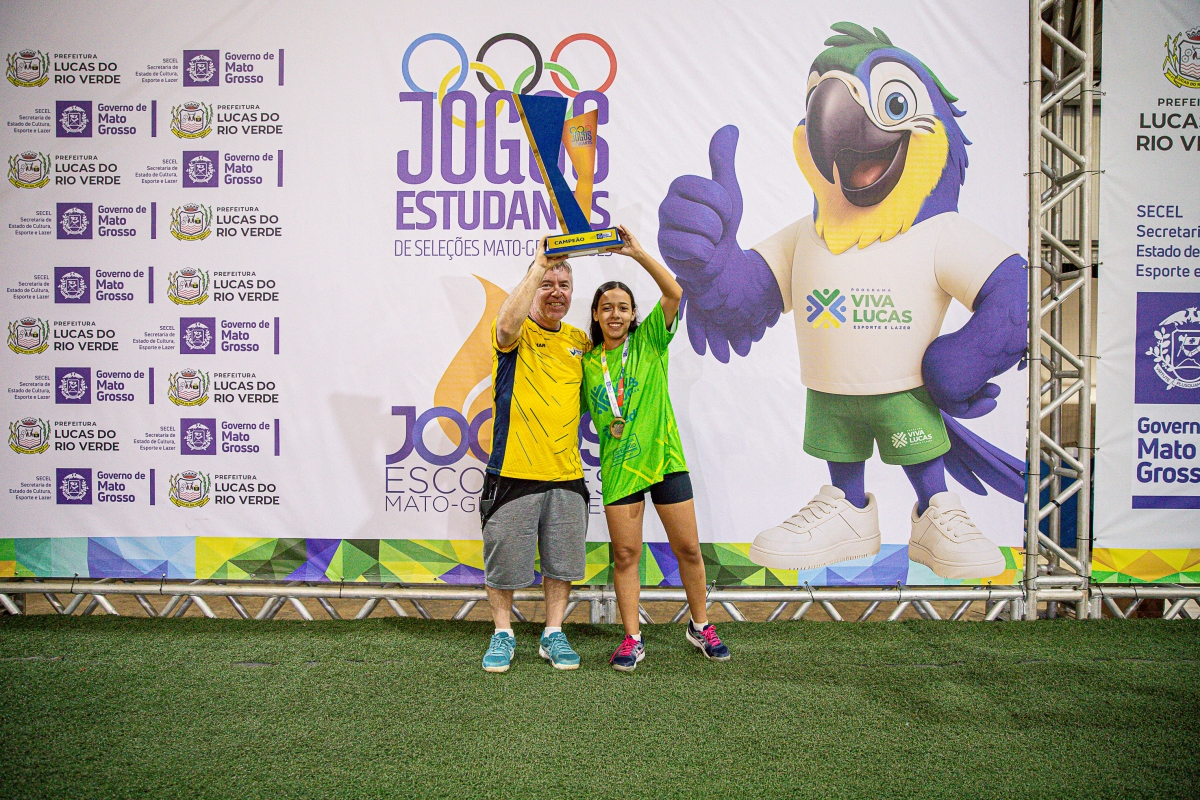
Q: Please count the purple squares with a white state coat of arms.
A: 10